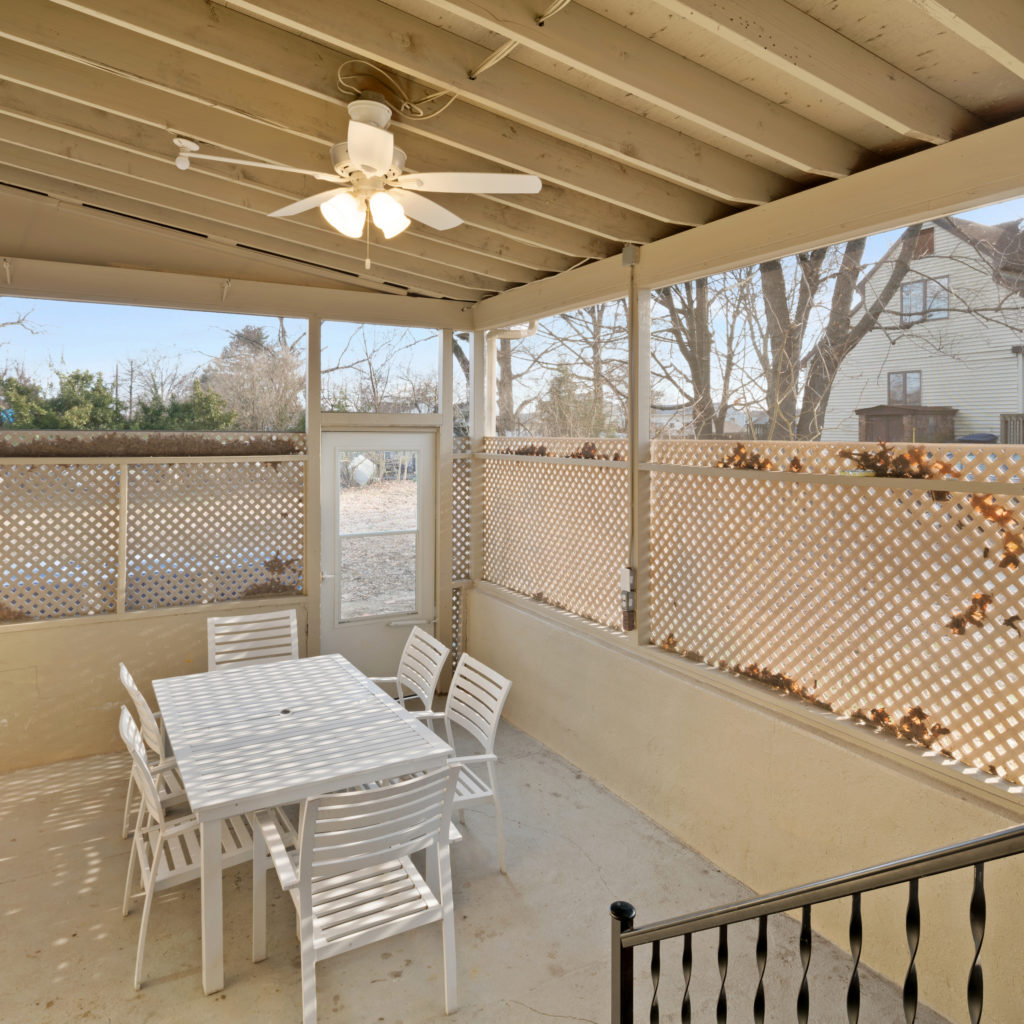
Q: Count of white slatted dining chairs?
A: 6